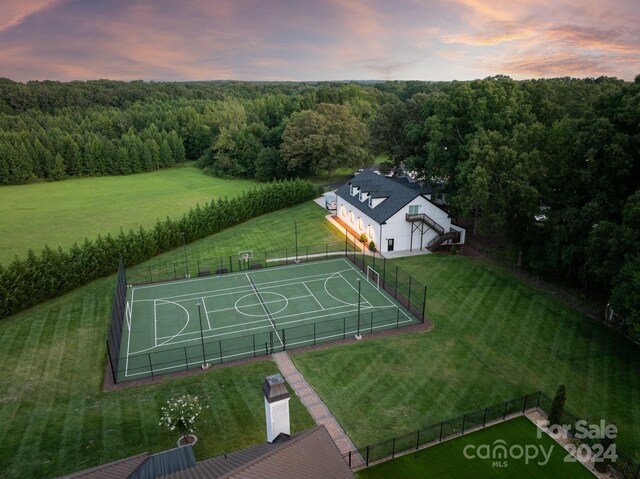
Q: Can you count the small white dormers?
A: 3